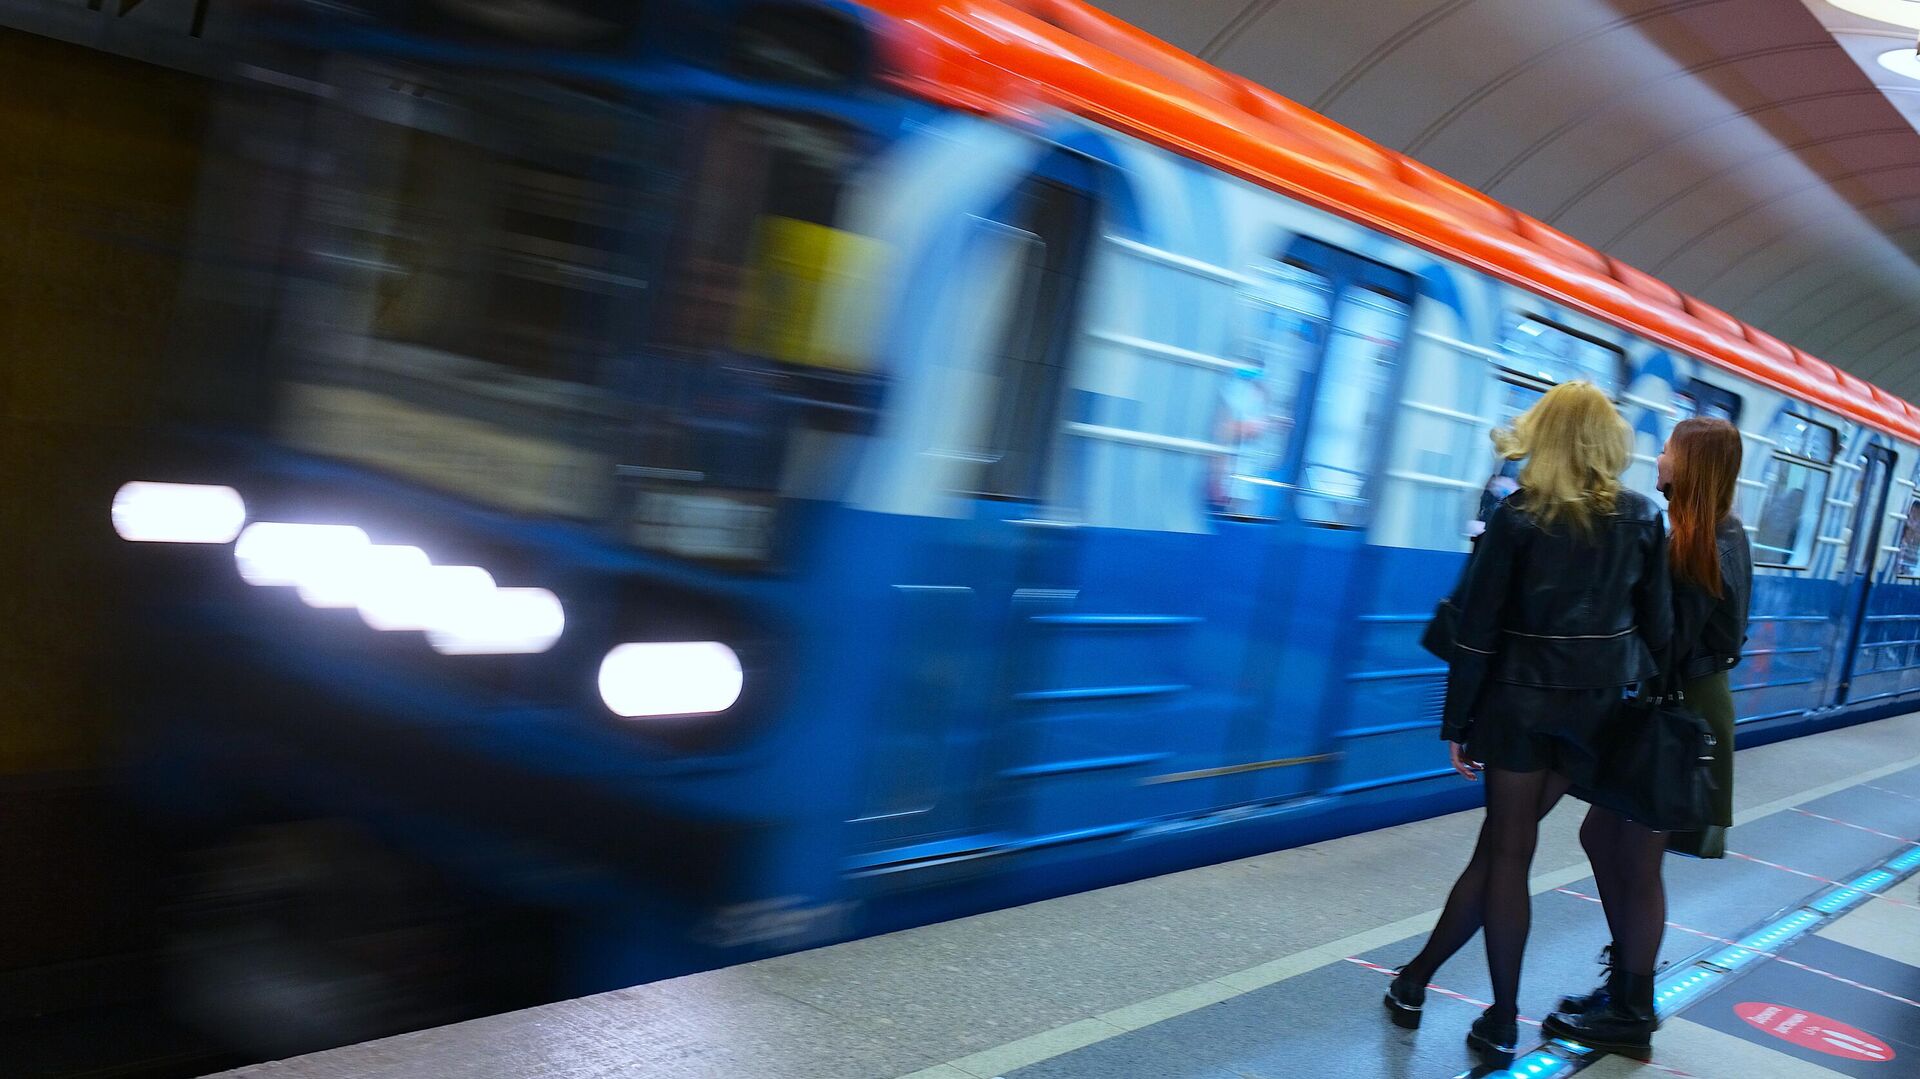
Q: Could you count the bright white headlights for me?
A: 6